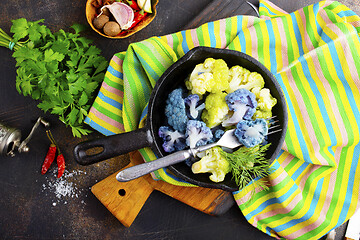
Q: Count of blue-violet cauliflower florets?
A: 6